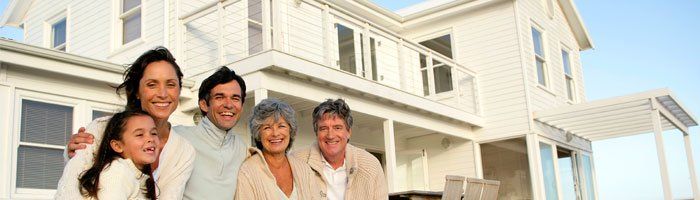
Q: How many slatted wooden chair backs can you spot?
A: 2